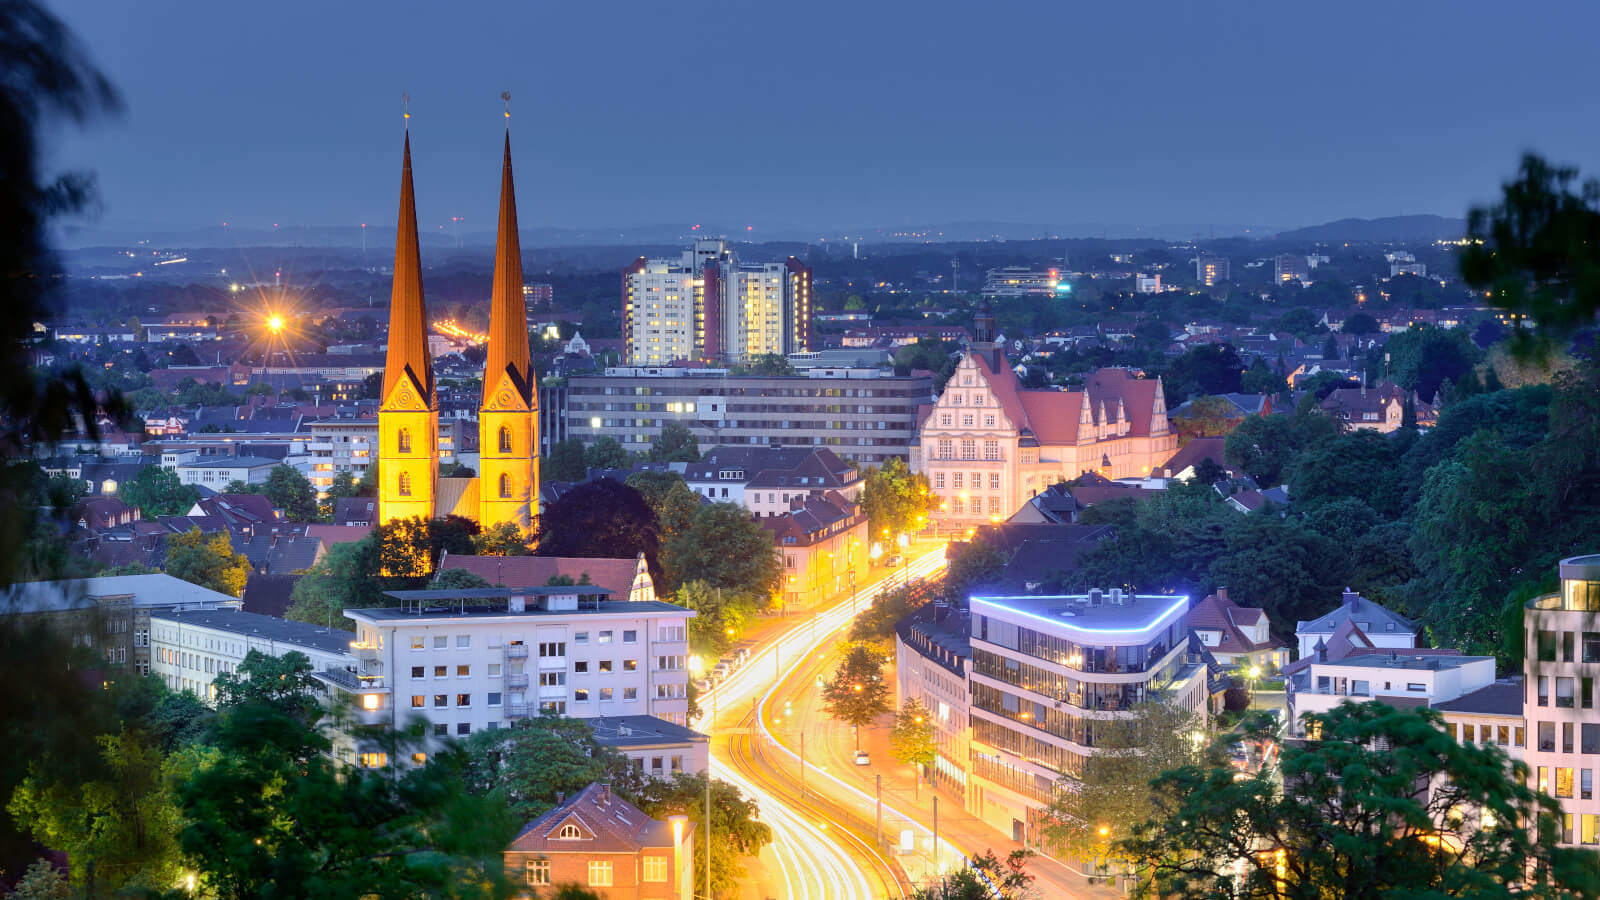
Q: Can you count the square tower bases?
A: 2